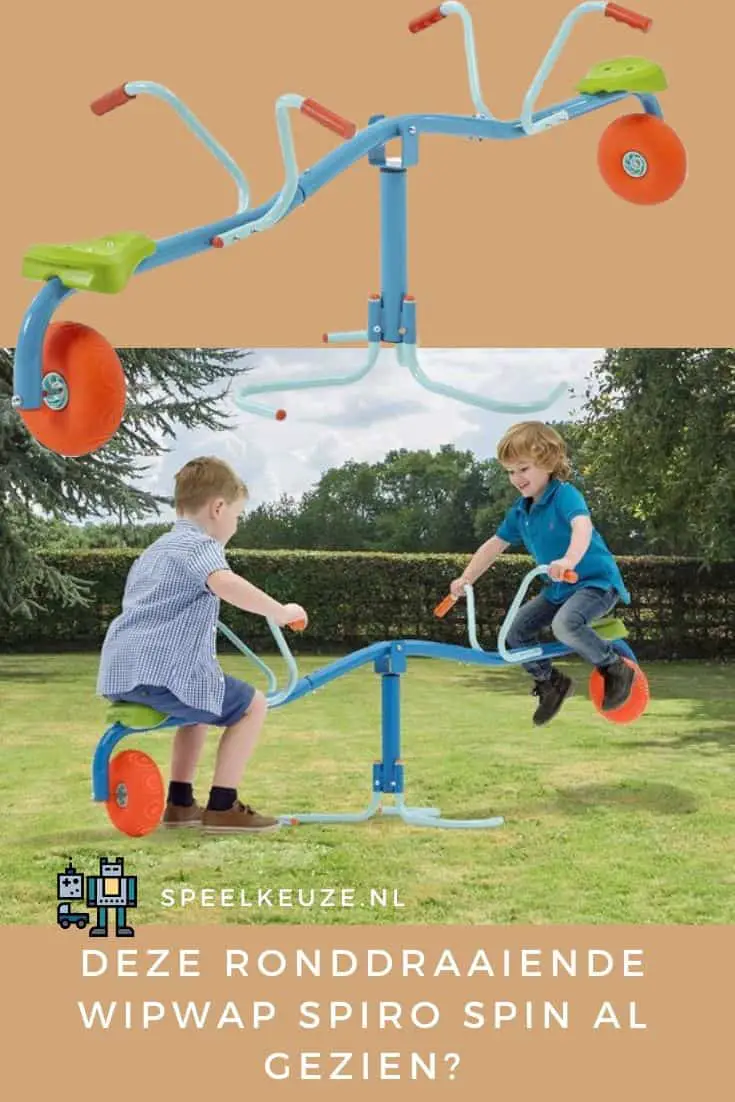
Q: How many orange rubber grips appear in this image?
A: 7